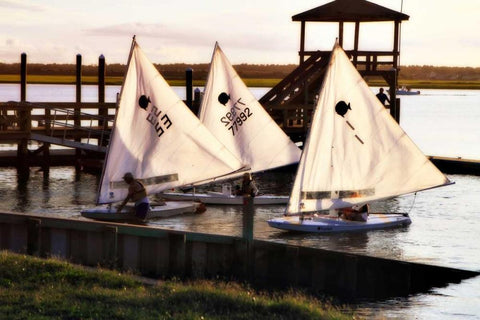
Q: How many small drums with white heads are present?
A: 0